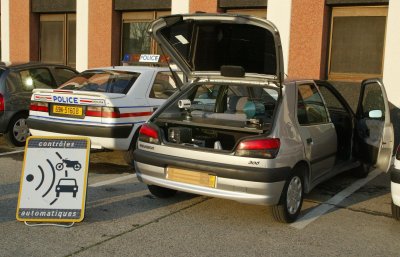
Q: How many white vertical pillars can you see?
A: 5